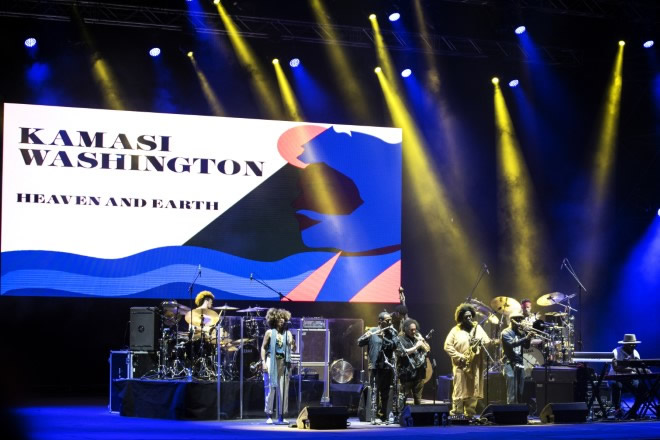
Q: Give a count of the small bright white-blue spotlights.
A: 8